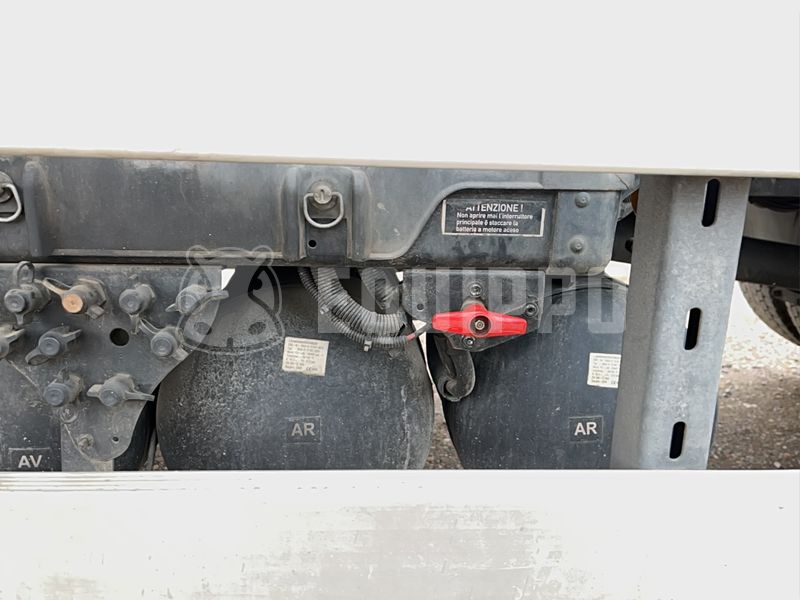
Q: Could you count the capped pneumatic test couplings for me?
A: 9